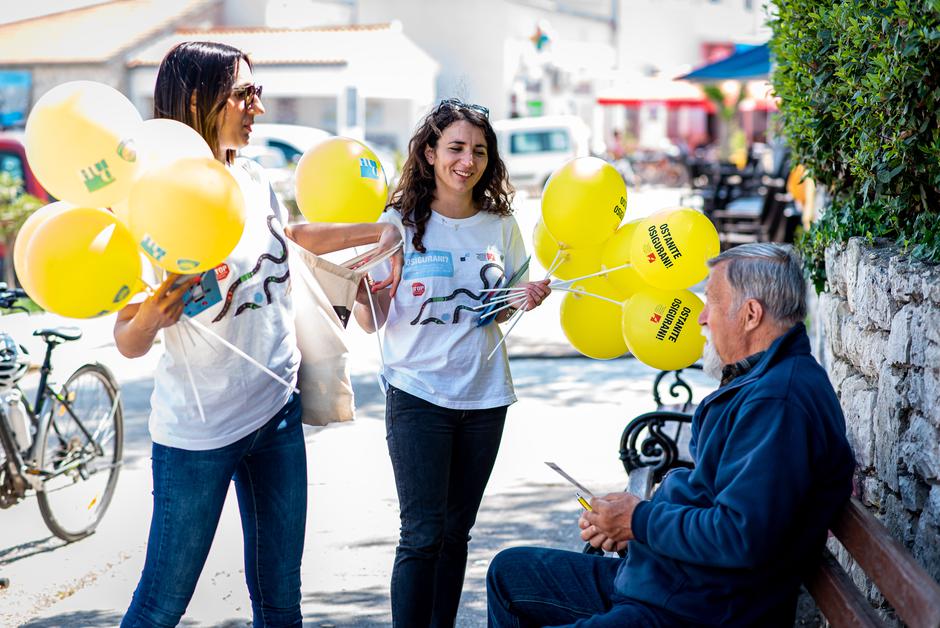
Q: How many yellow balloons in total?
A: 12